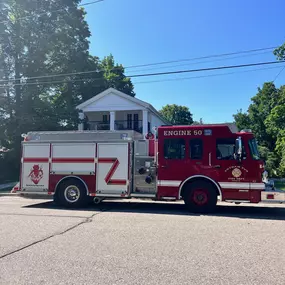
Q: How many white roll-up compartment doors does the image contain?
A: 3